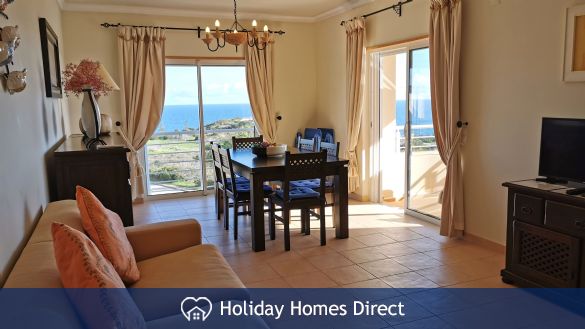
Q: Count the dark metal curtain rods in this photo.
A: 2